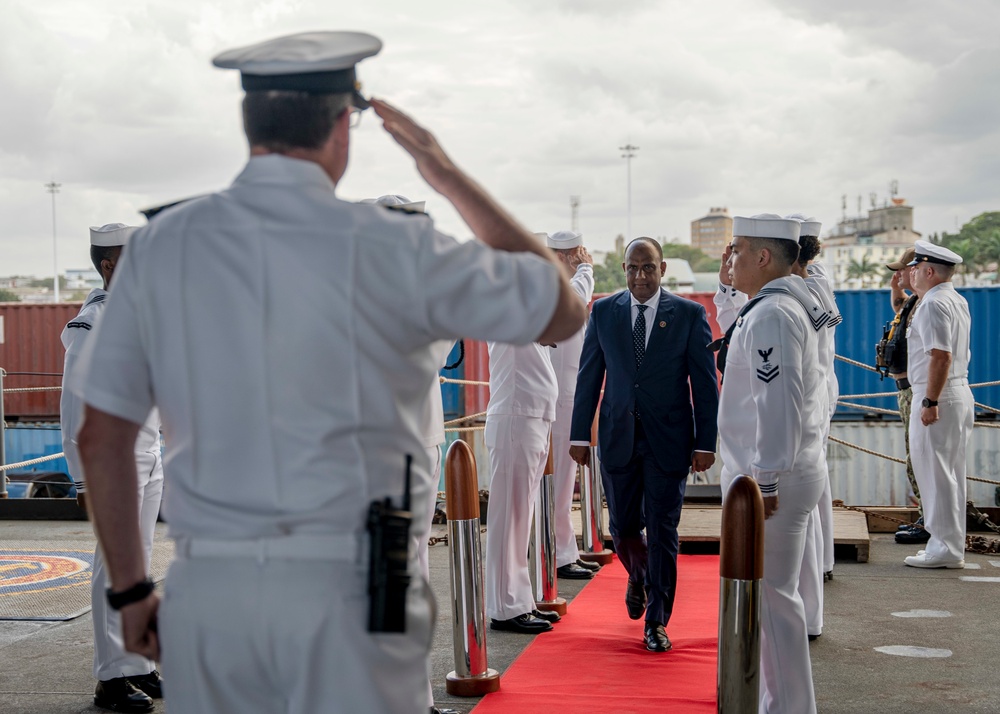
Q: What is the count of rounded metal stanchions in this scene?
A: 4